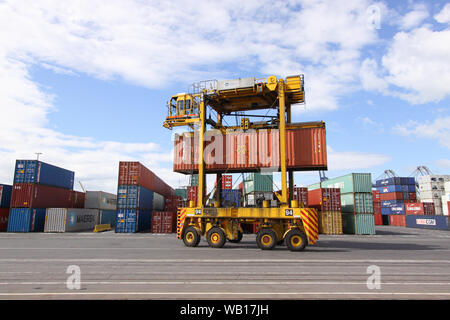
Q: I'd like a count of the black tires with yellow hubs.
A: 4